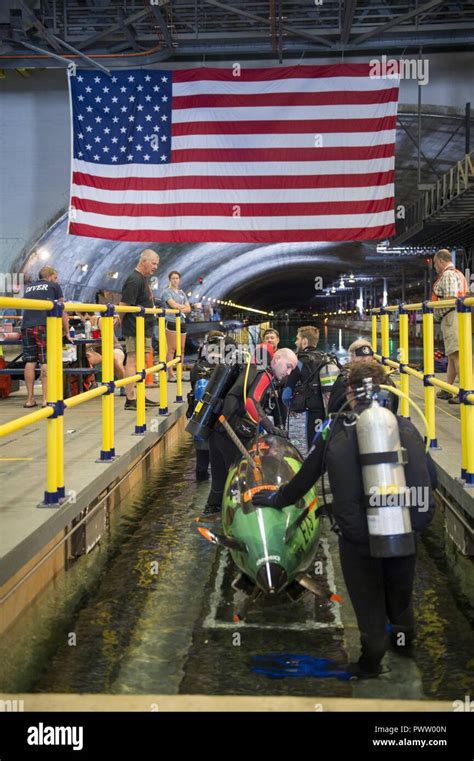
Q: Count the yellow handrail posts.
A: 10